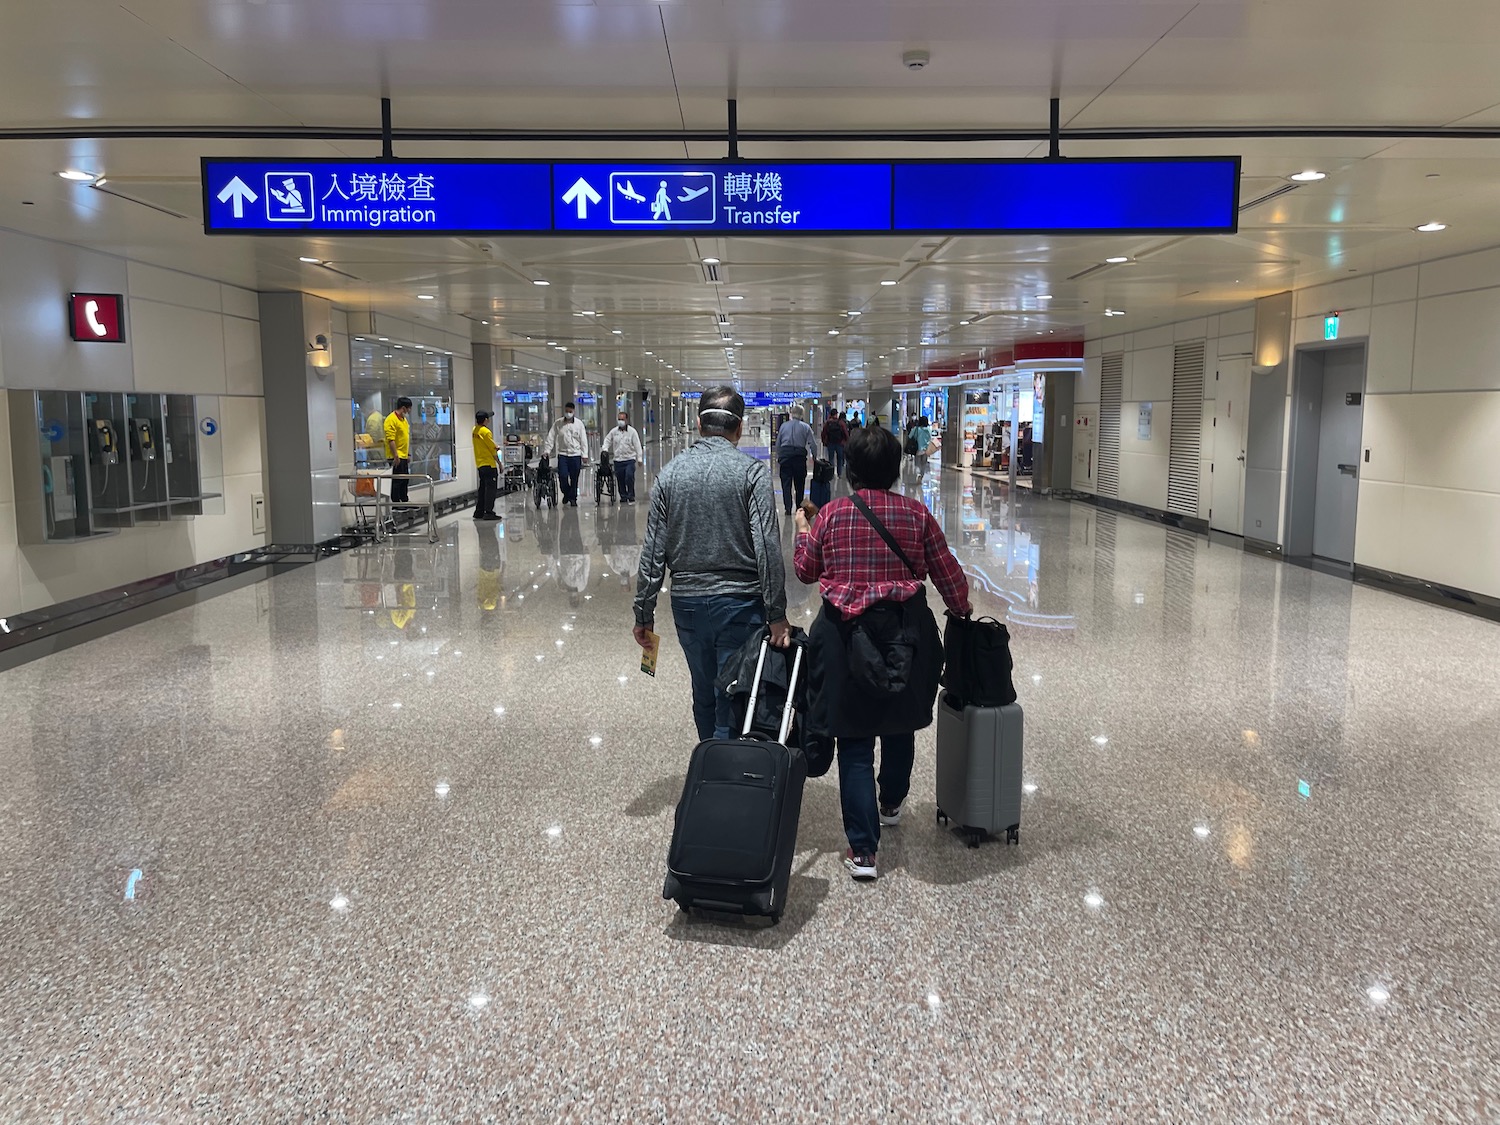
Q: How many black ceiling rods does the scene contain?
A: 3